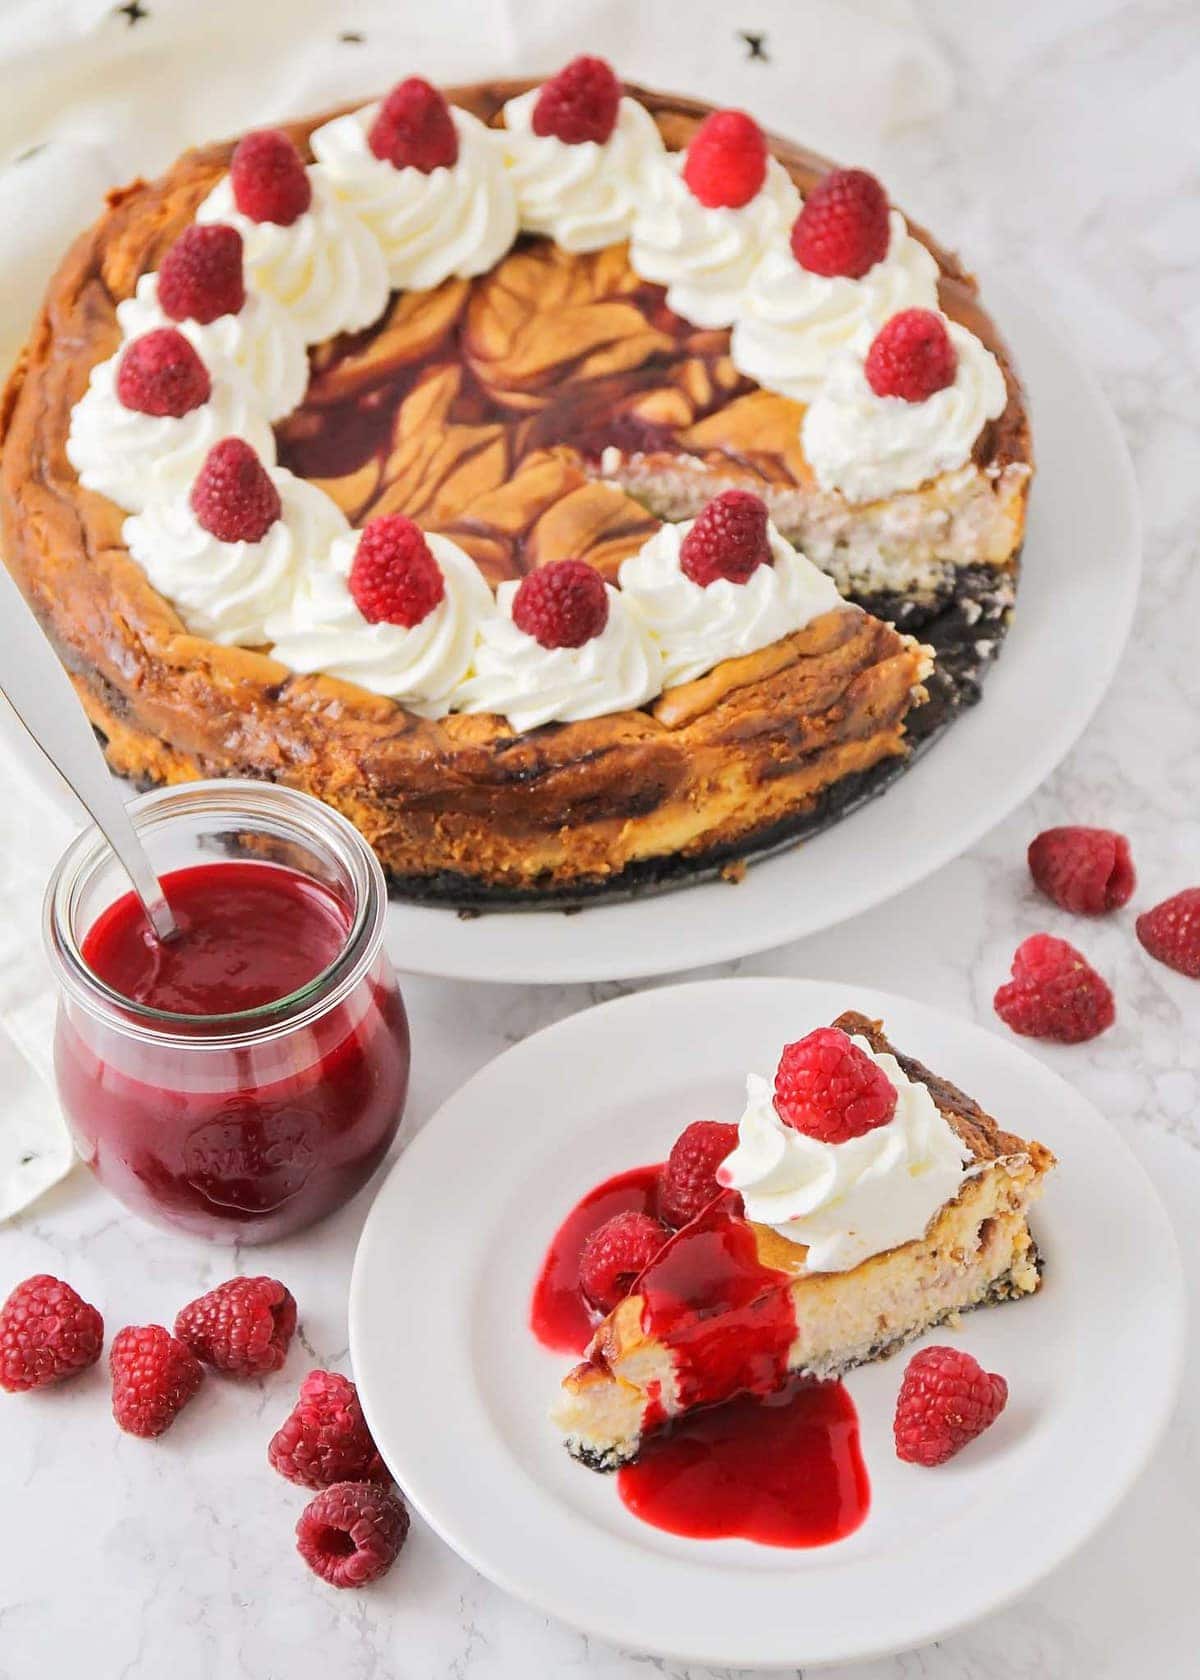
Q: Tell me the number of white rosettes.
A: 13